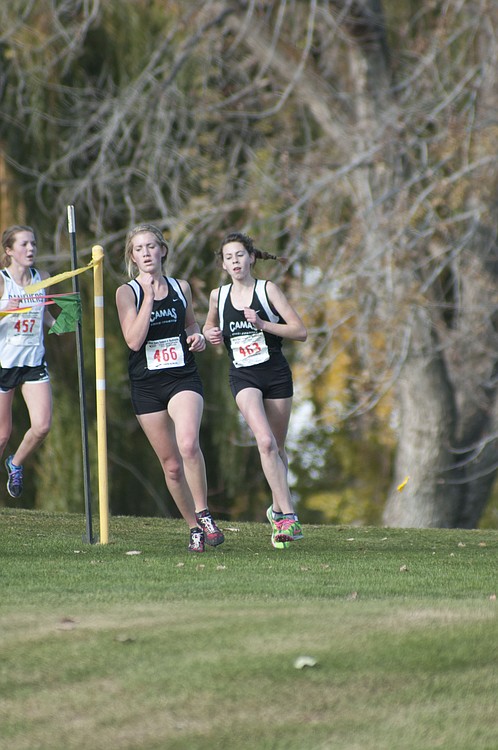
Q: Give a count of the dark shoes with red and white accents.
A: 2